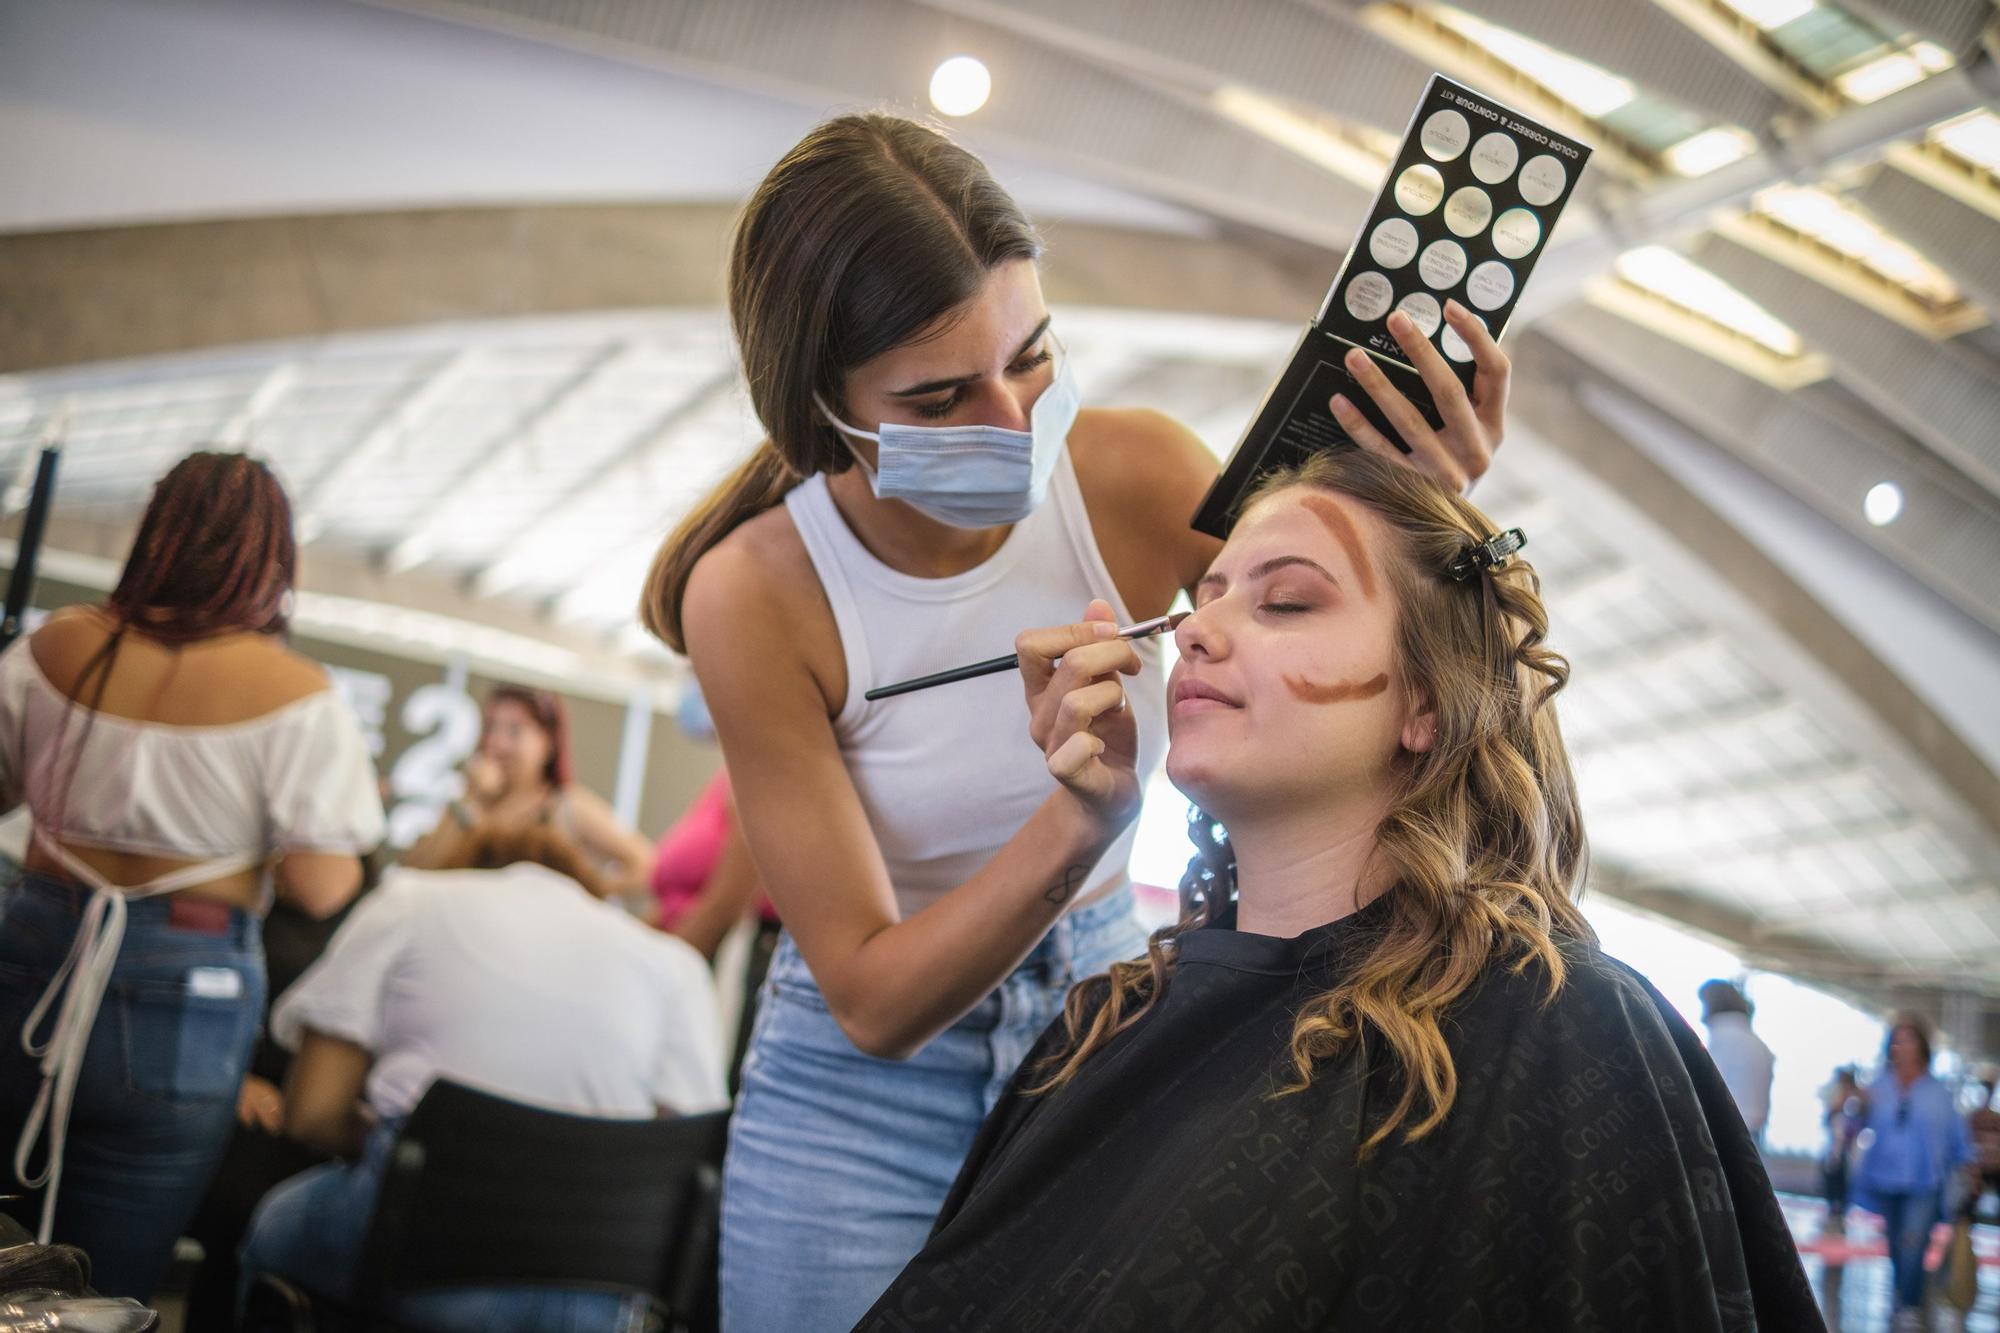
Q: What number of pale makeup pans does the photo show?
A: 12